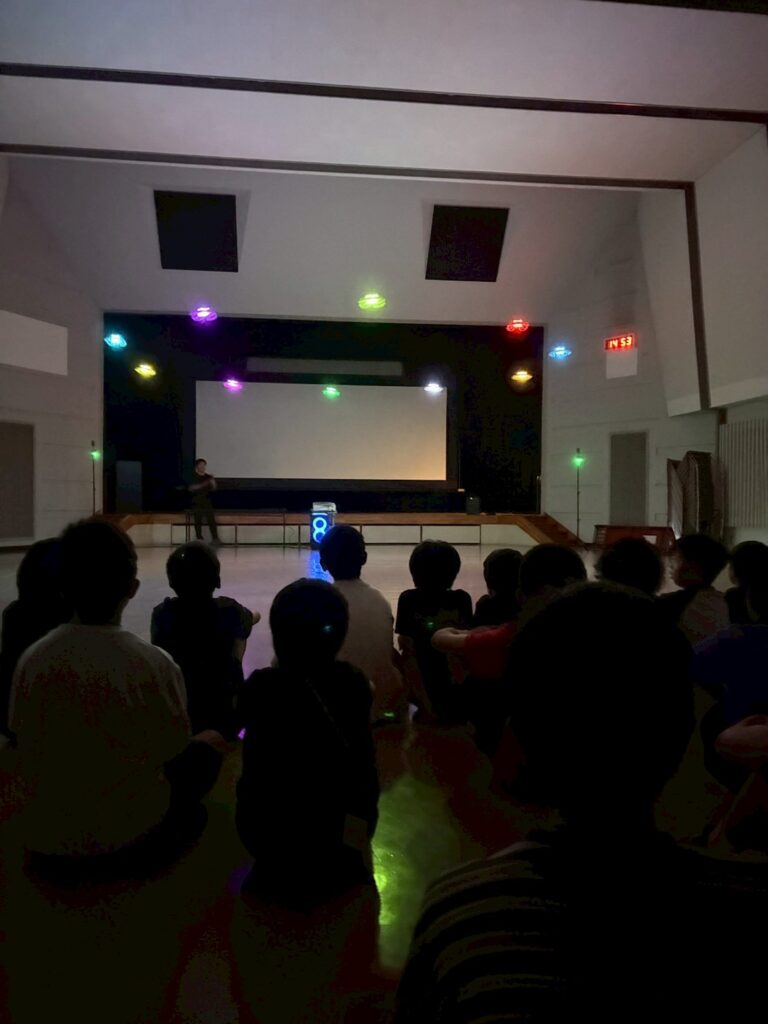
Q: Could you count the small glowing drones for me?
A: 10